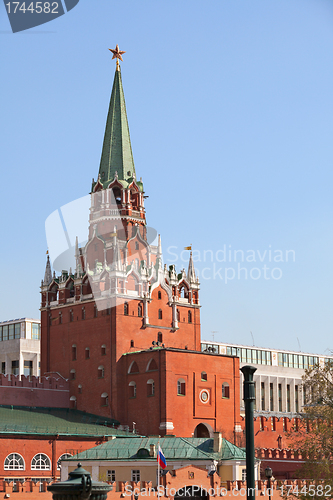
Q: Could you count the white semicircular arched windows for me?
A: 3